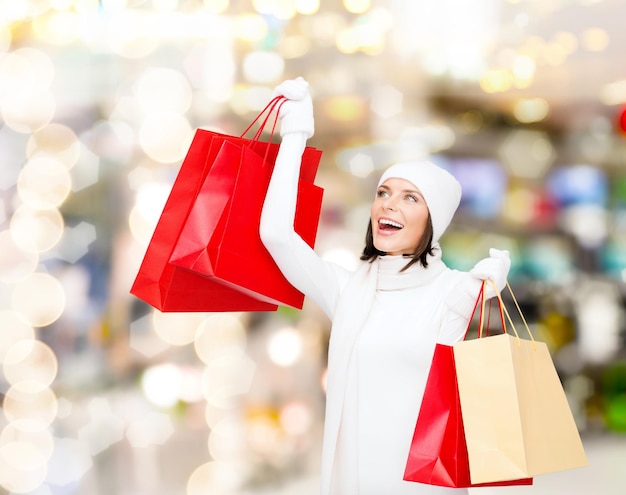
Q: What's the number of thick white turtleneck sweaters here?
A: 1